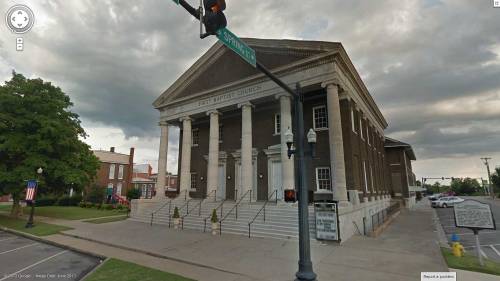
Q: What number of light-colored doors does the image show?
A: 3